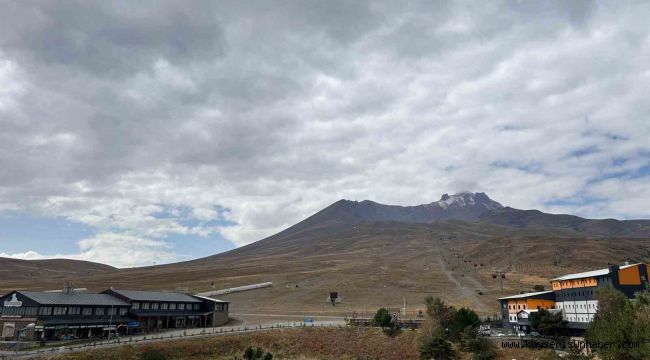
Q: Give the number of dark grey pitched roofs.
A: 2